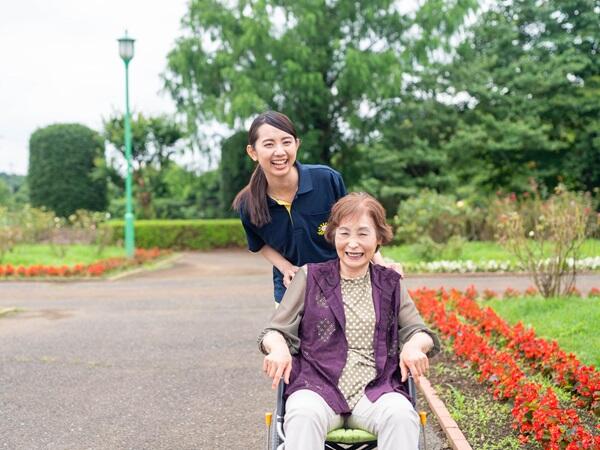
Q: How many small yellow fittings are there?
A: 2